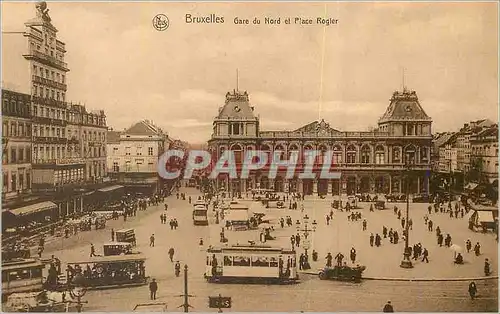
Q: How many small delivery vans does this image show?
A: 2